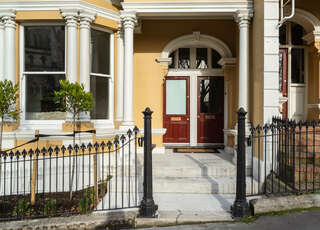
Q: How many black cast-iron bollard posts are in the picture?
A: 2